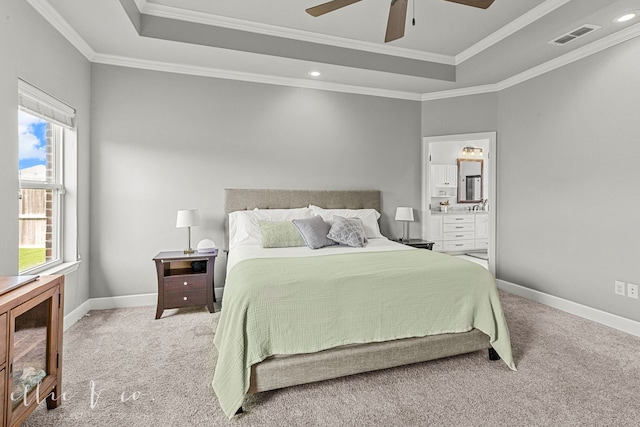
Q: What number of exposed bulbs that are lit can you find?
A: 3